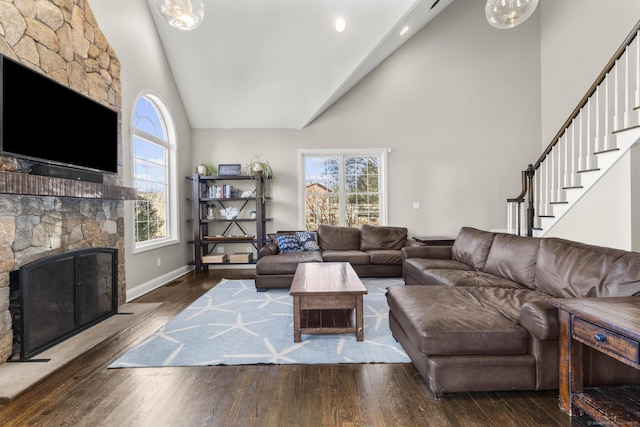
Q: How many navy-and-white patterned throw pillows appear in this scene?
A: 2